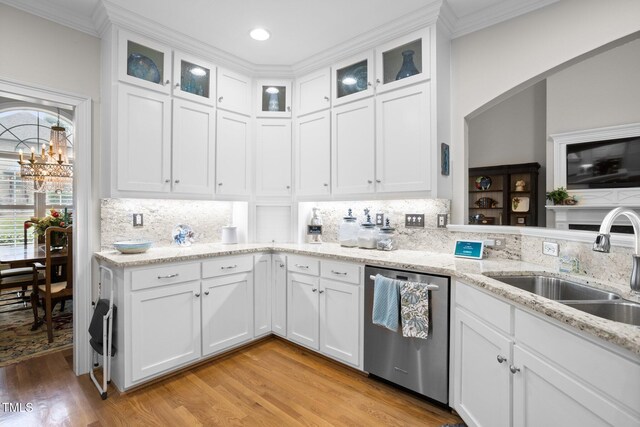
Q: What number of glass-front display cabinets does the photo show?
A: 5